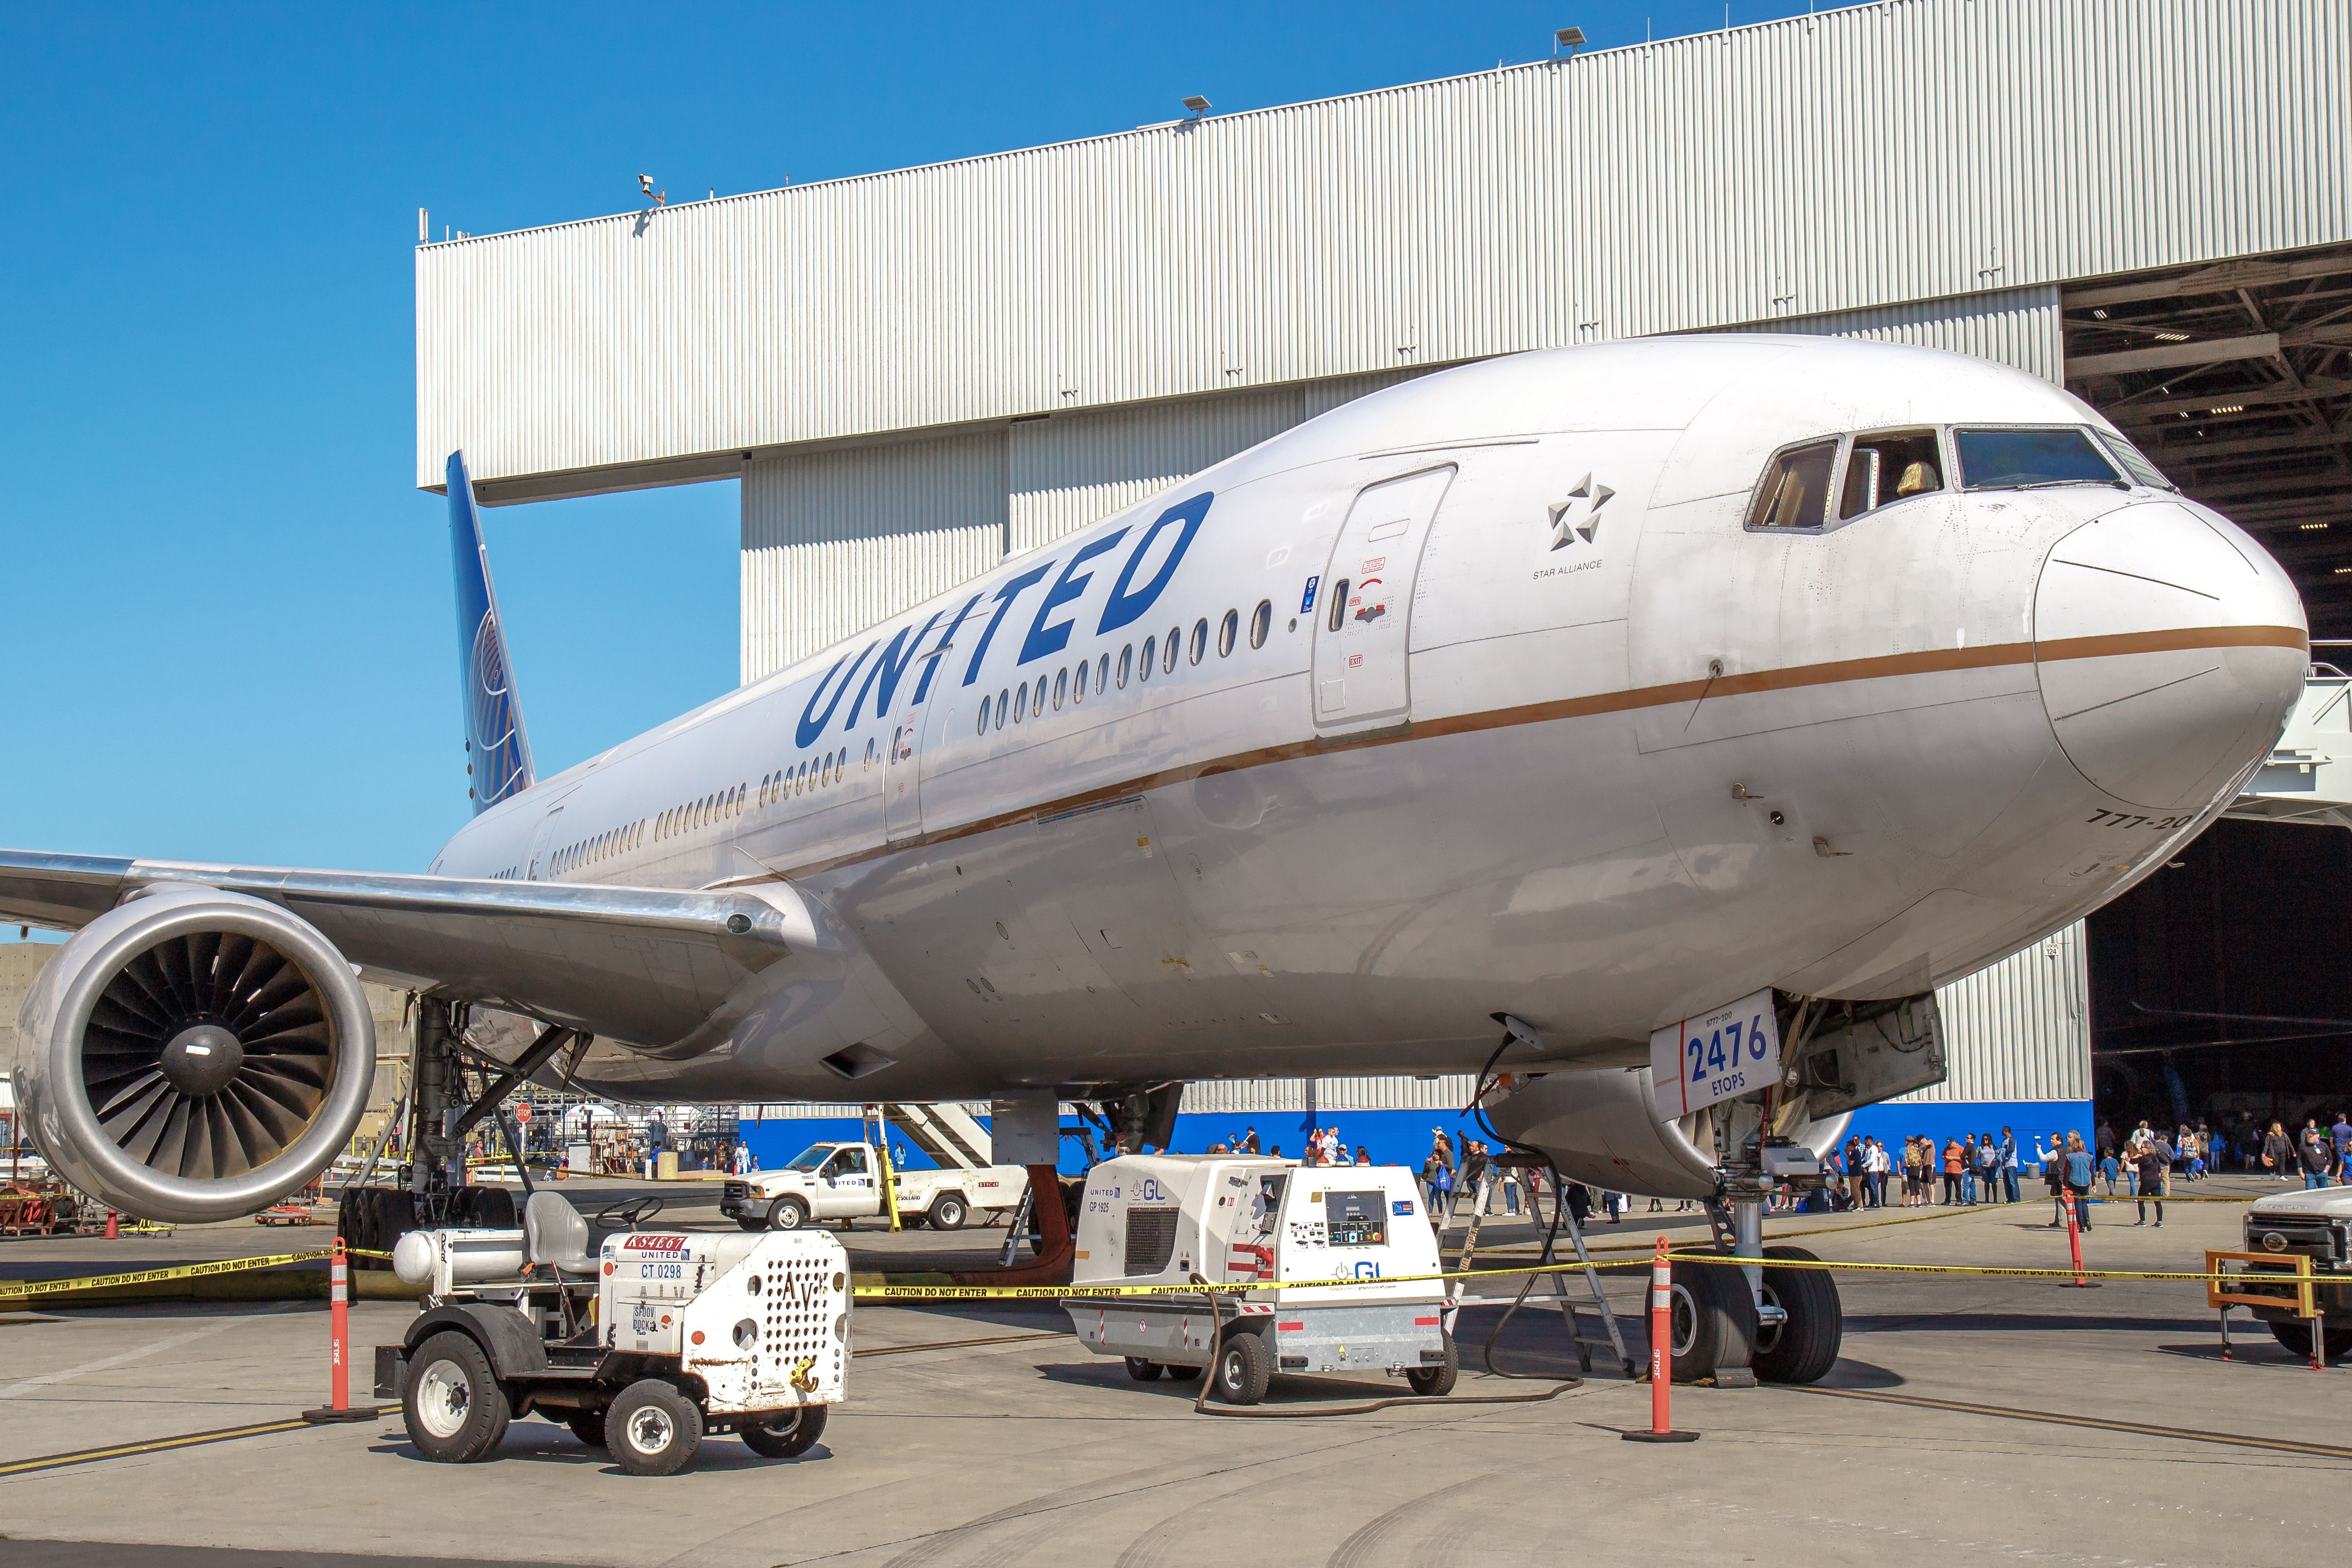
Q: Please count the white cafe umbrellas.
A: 0